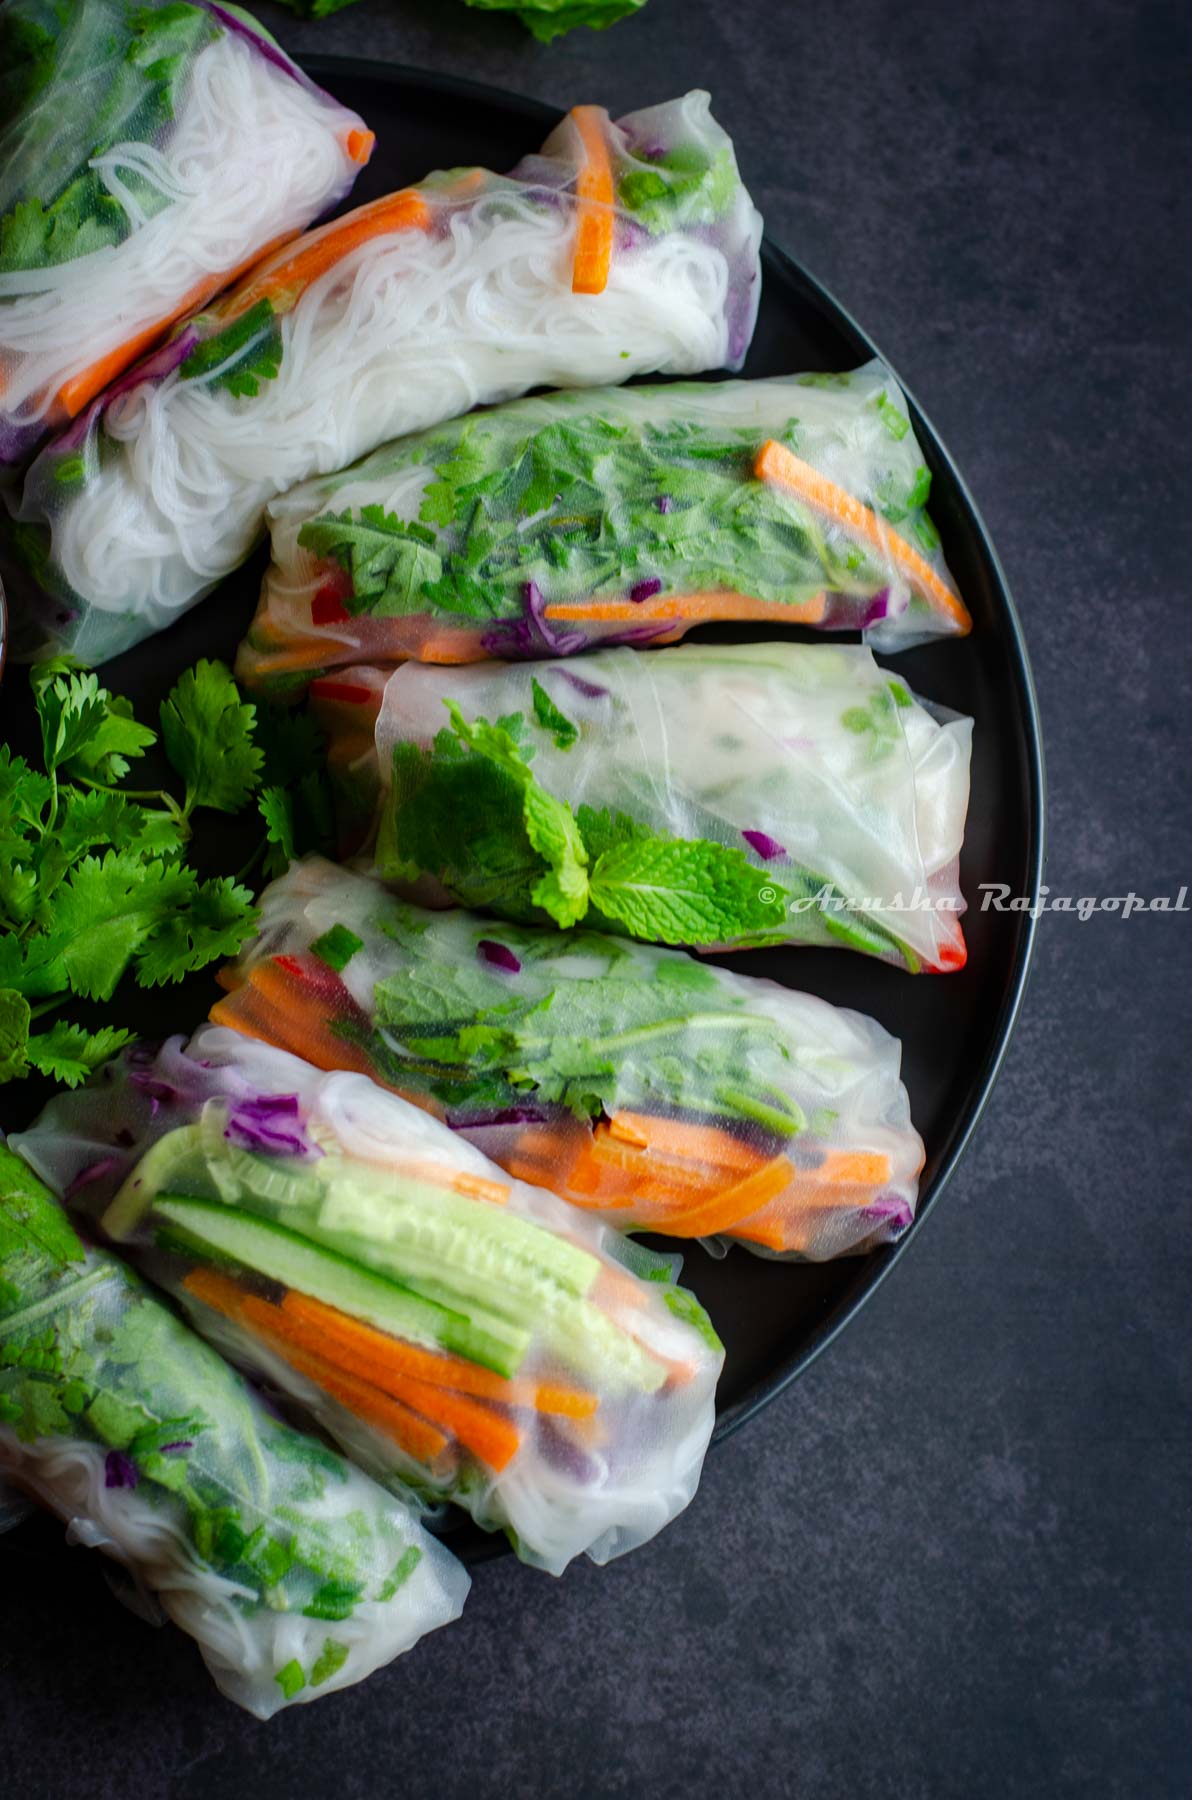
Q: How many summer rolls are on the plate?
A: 7